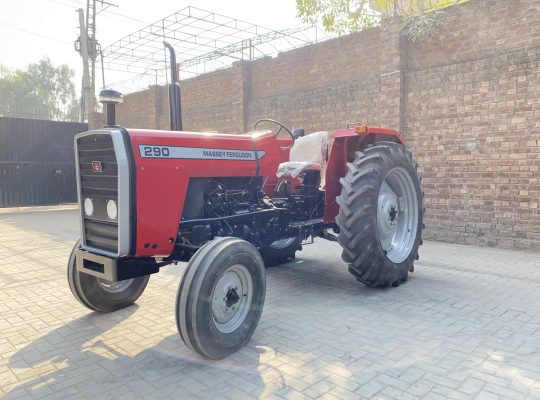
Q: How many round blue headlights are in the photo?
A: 0